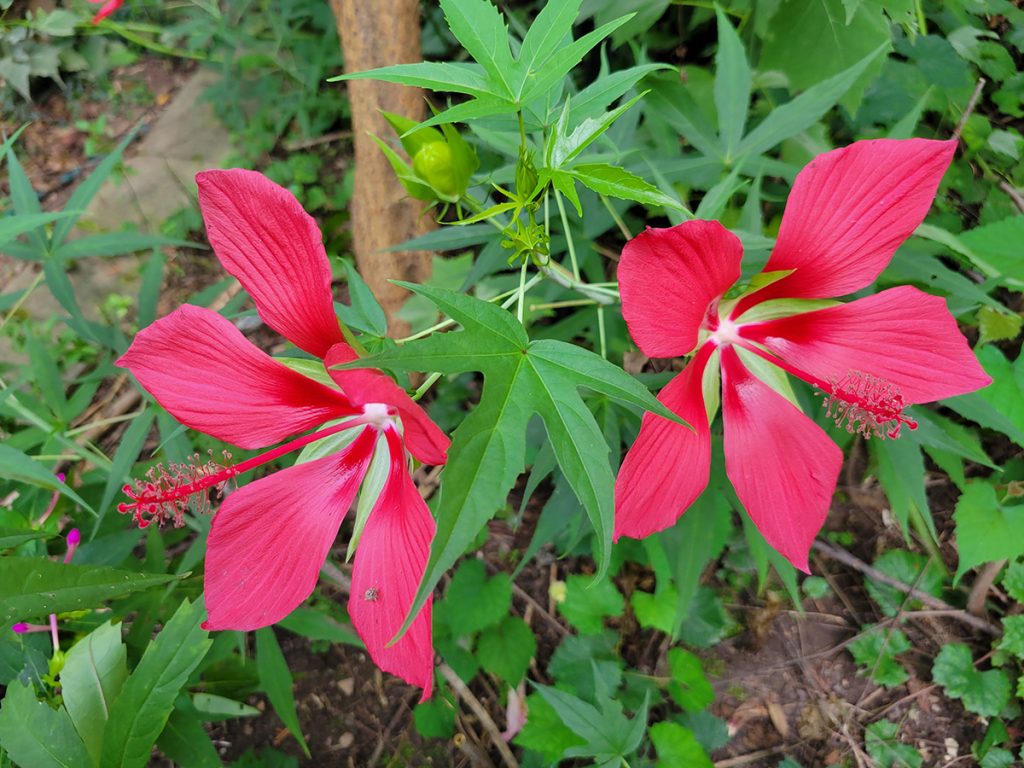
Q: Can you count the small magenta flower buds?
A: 3